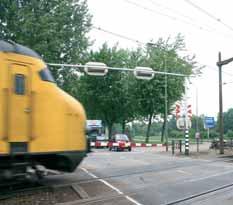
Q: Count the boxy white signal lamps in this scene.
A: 2